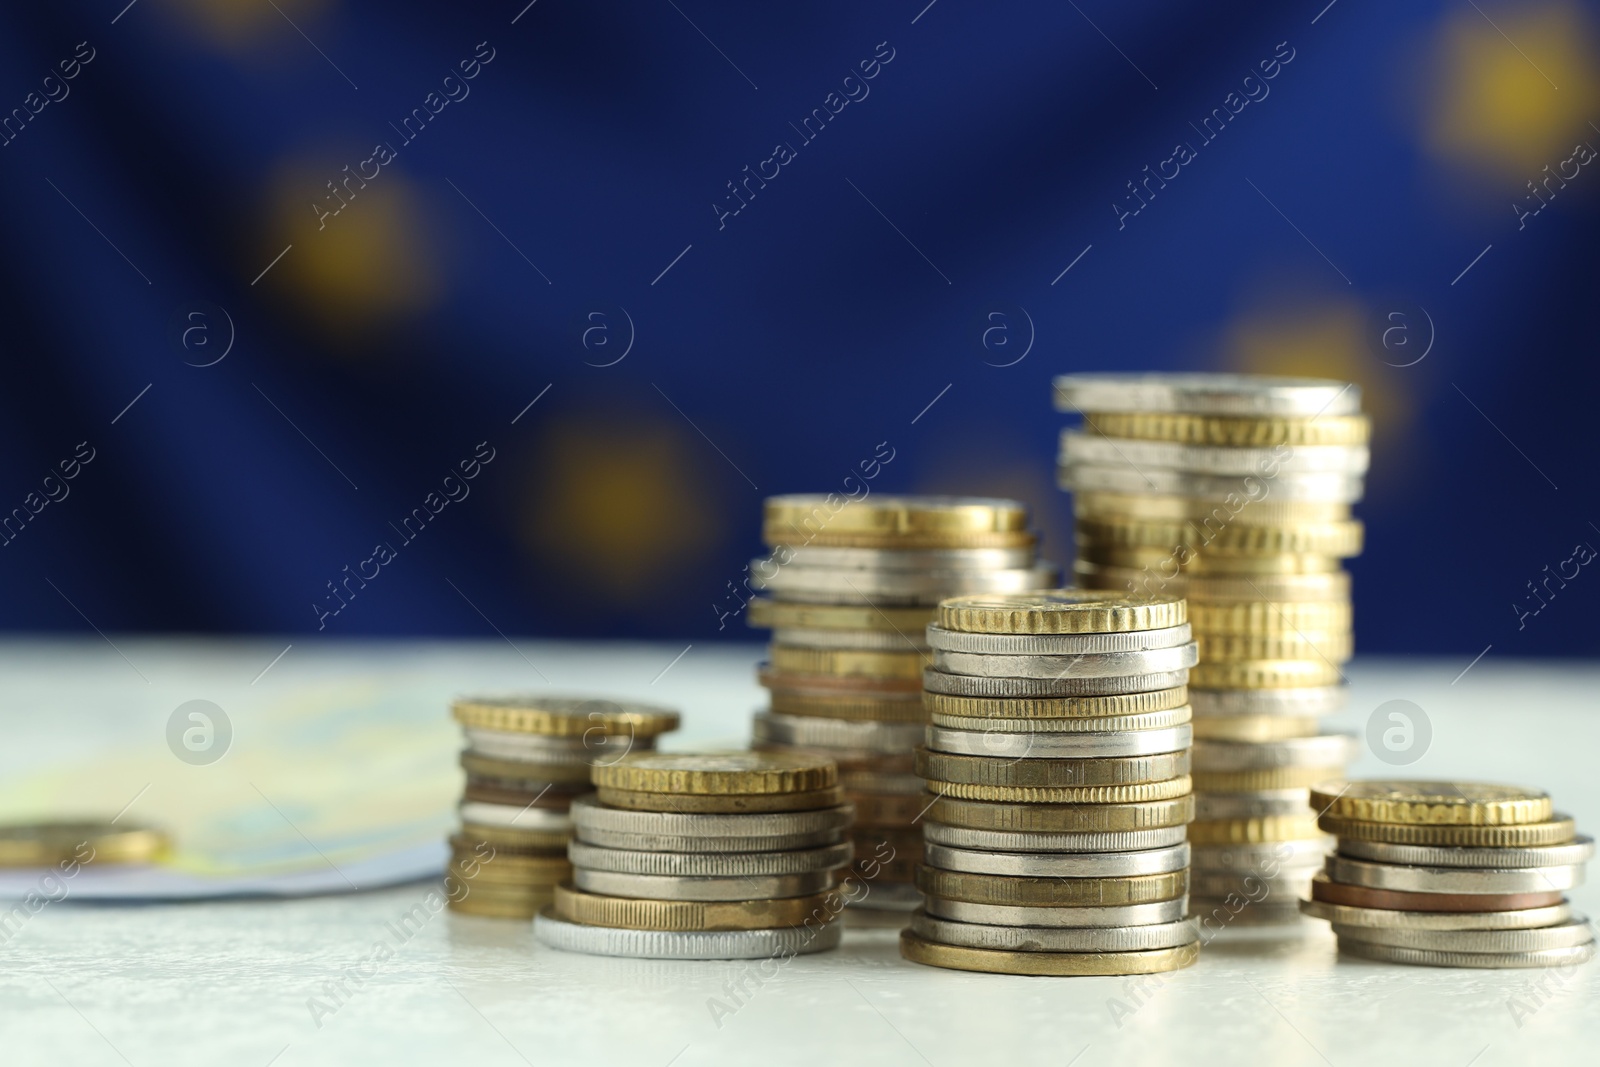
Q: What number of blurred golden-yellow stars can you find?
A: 6